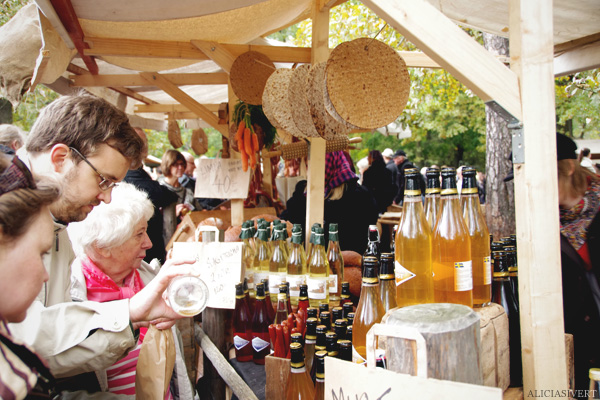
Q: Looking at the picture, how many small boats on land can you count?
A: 0